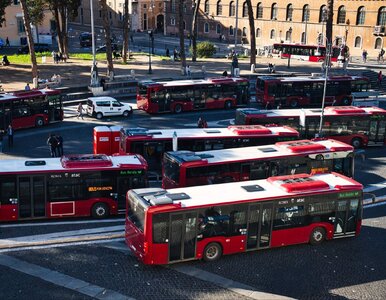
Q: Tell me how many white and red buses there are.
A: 9